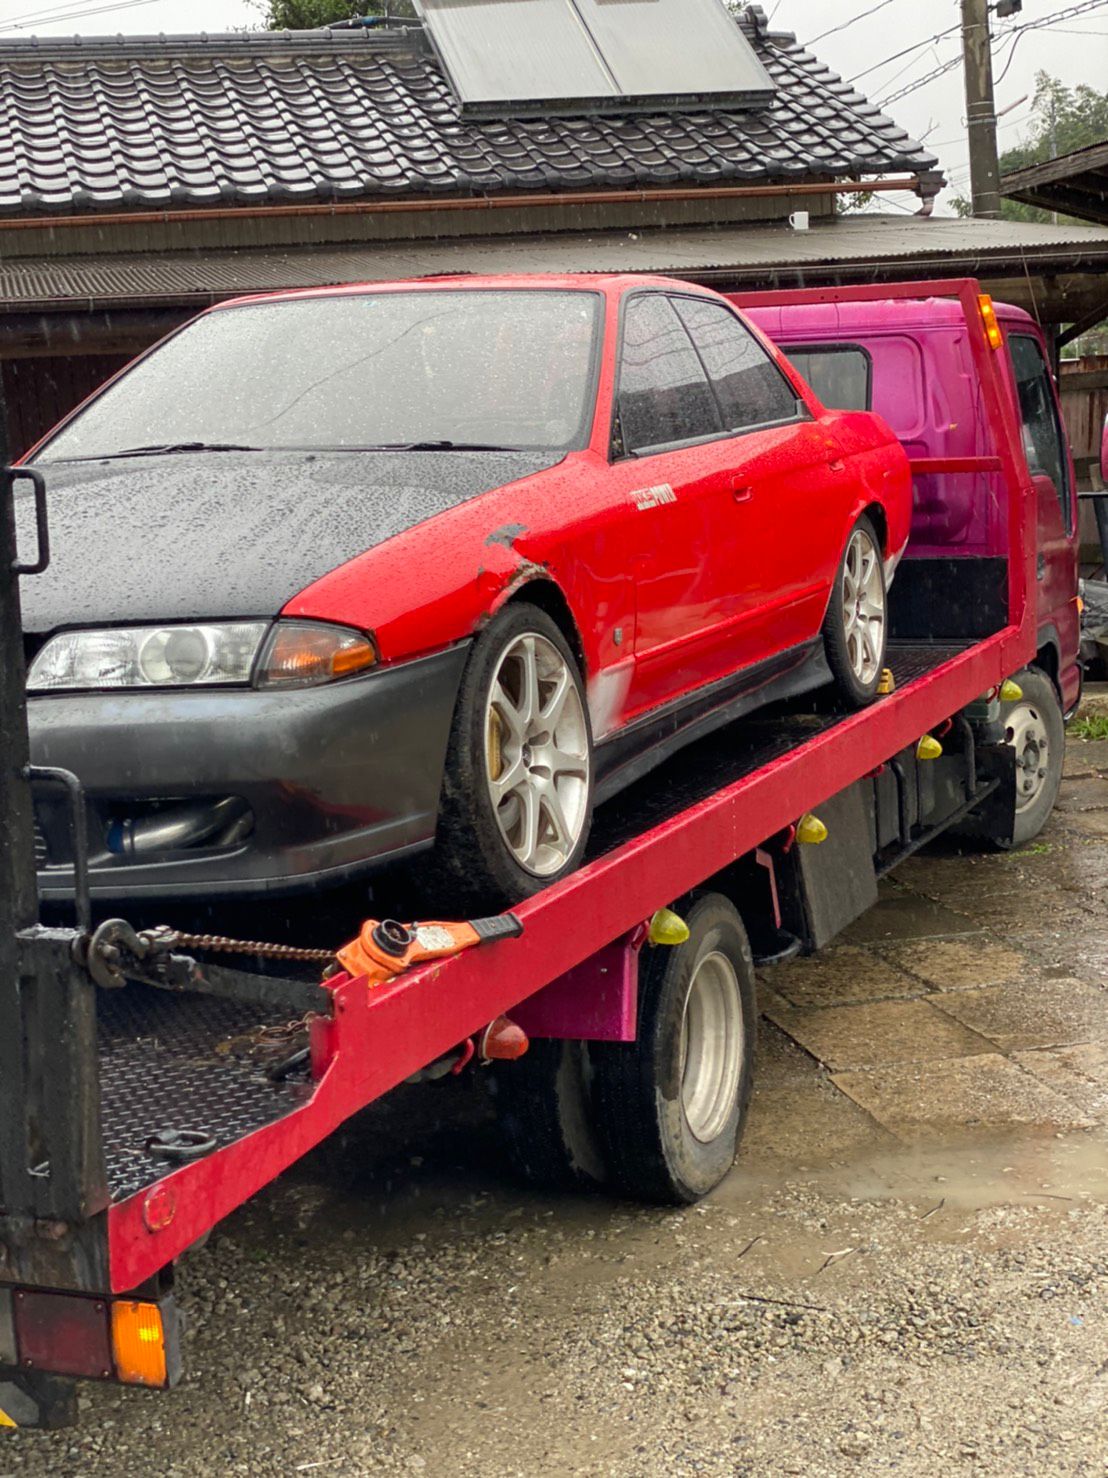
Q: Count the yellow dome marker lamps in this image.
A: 4